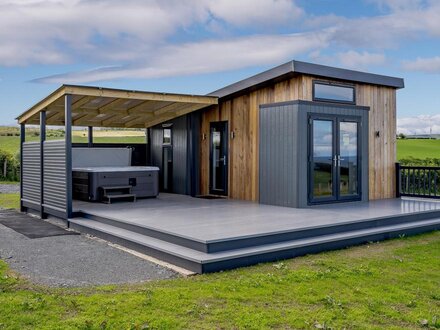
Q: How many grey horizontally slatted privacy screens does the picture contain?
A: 2